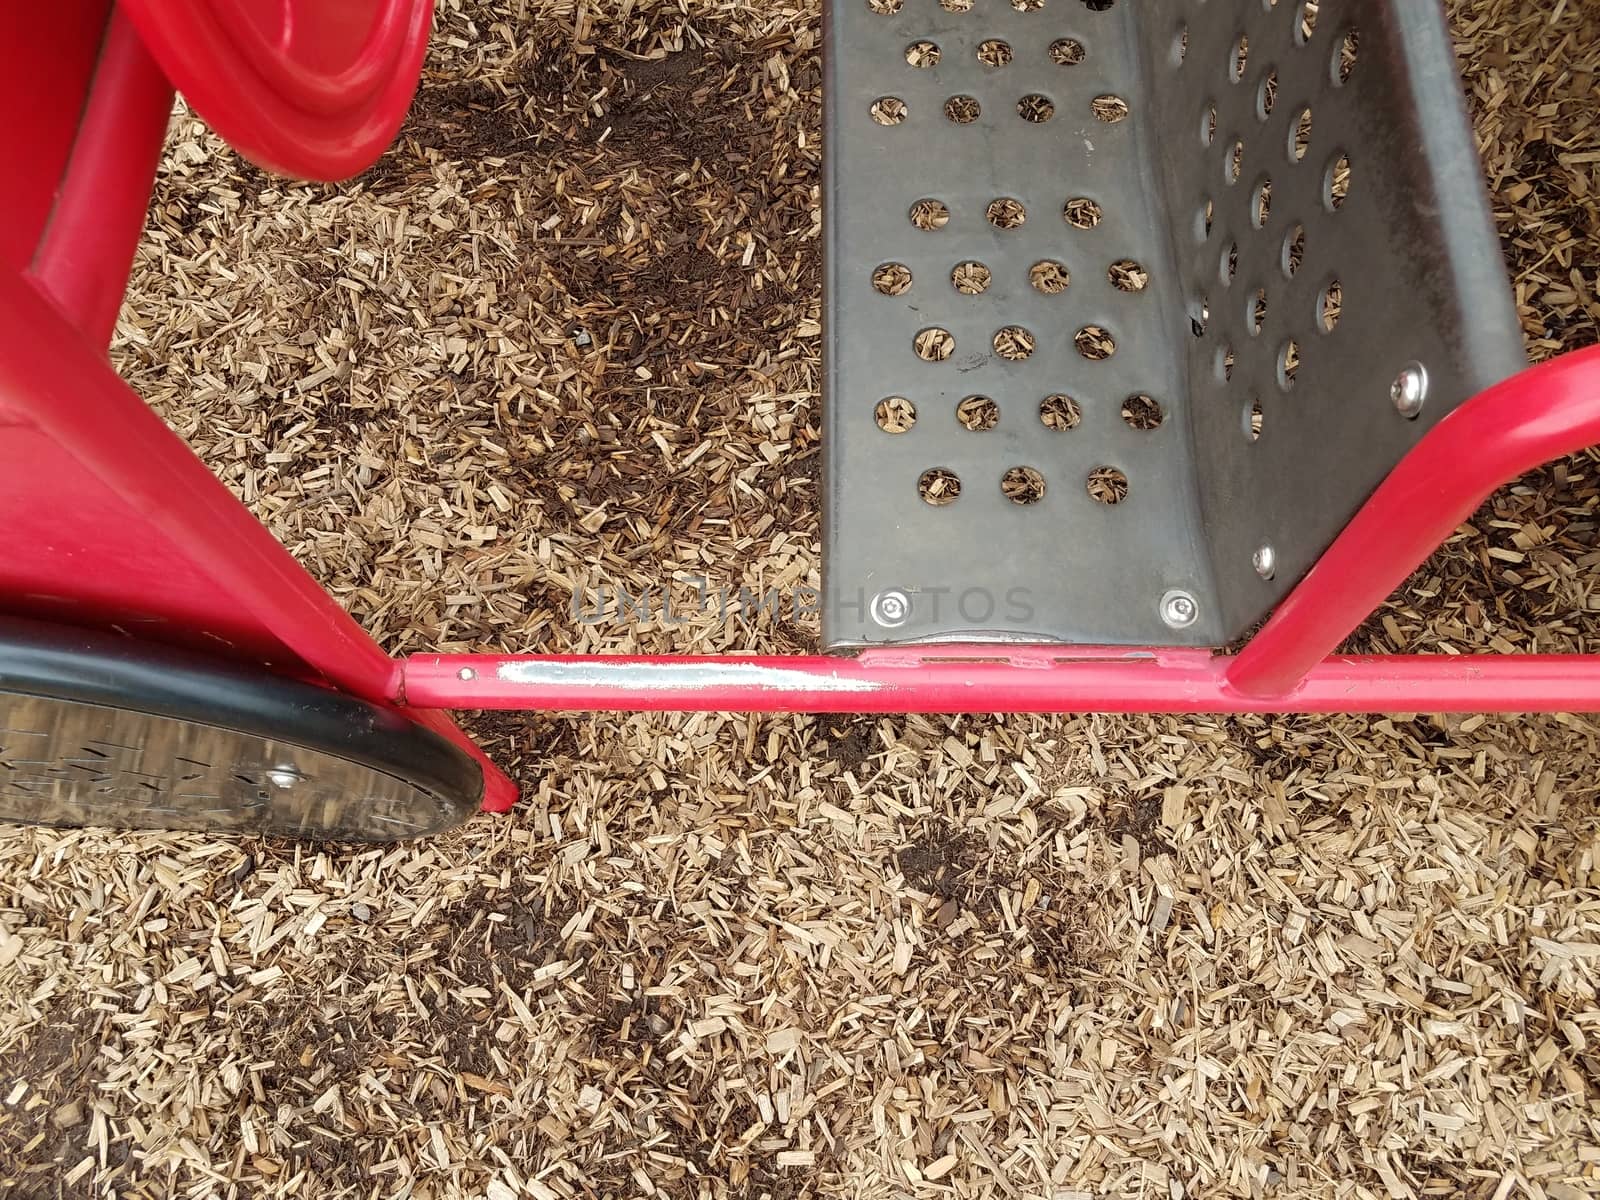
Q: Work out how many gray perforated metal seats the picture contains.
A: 1